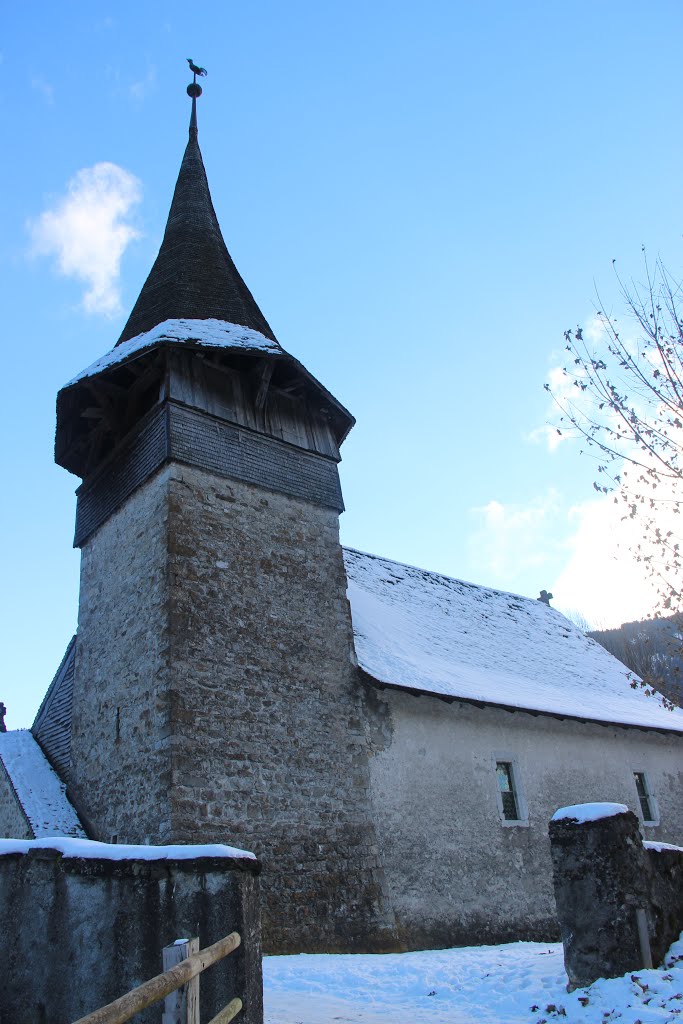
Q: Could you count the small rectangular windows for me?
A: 2